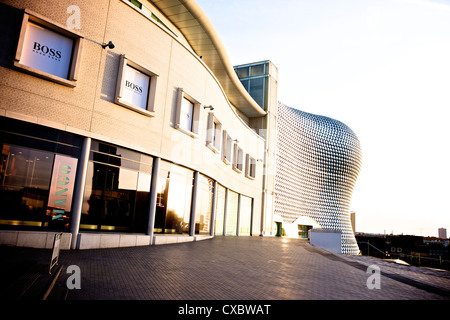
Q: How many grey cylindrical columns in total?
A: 6